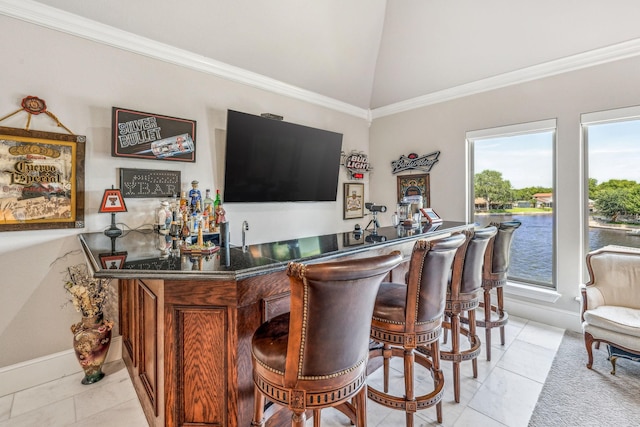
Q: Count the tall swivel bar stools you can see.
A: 4